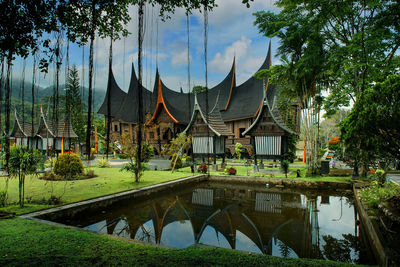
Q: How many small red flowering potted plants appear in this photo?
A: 2